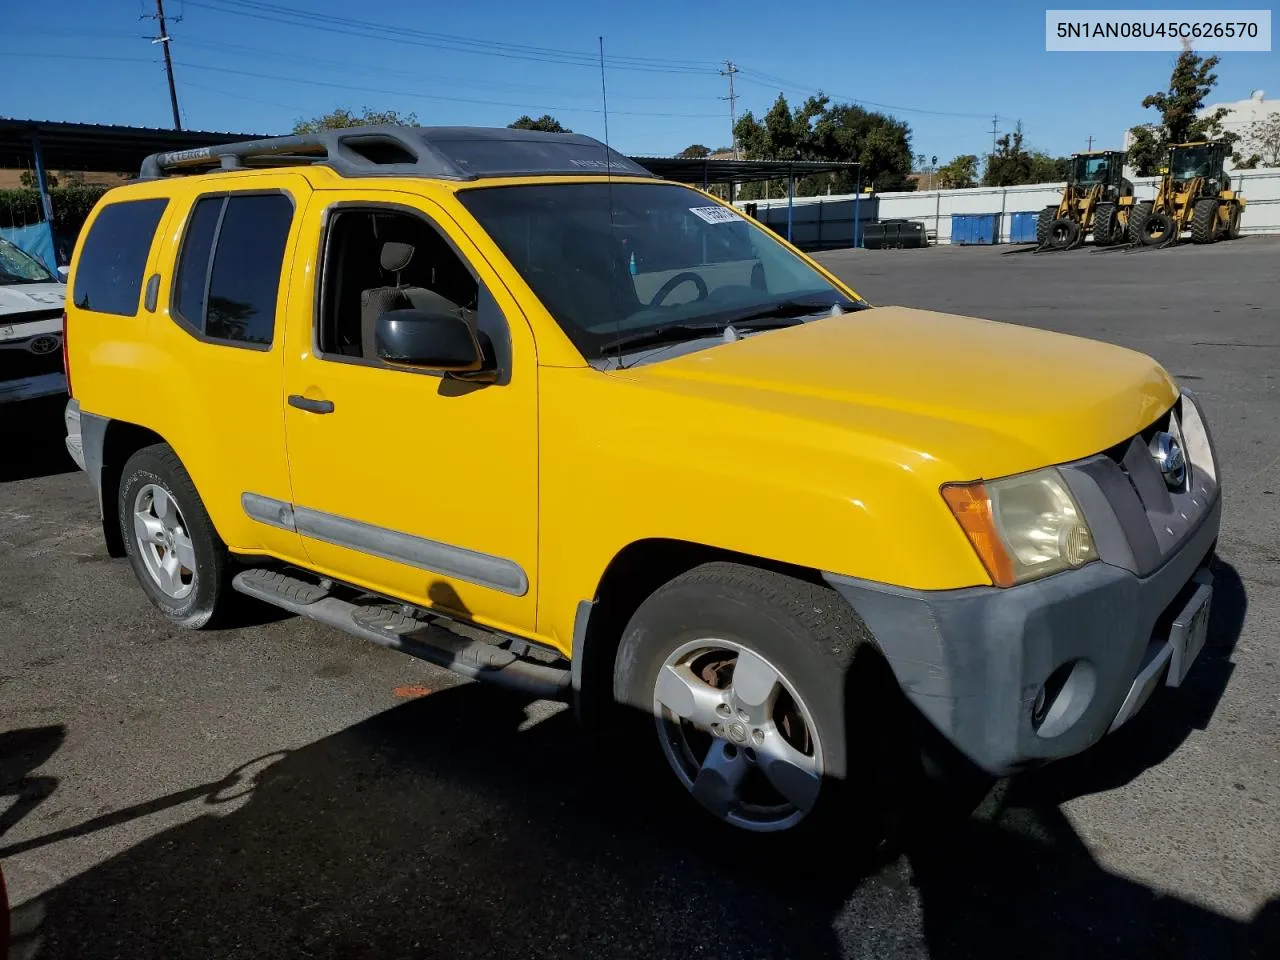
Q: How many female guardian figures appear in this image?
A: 0